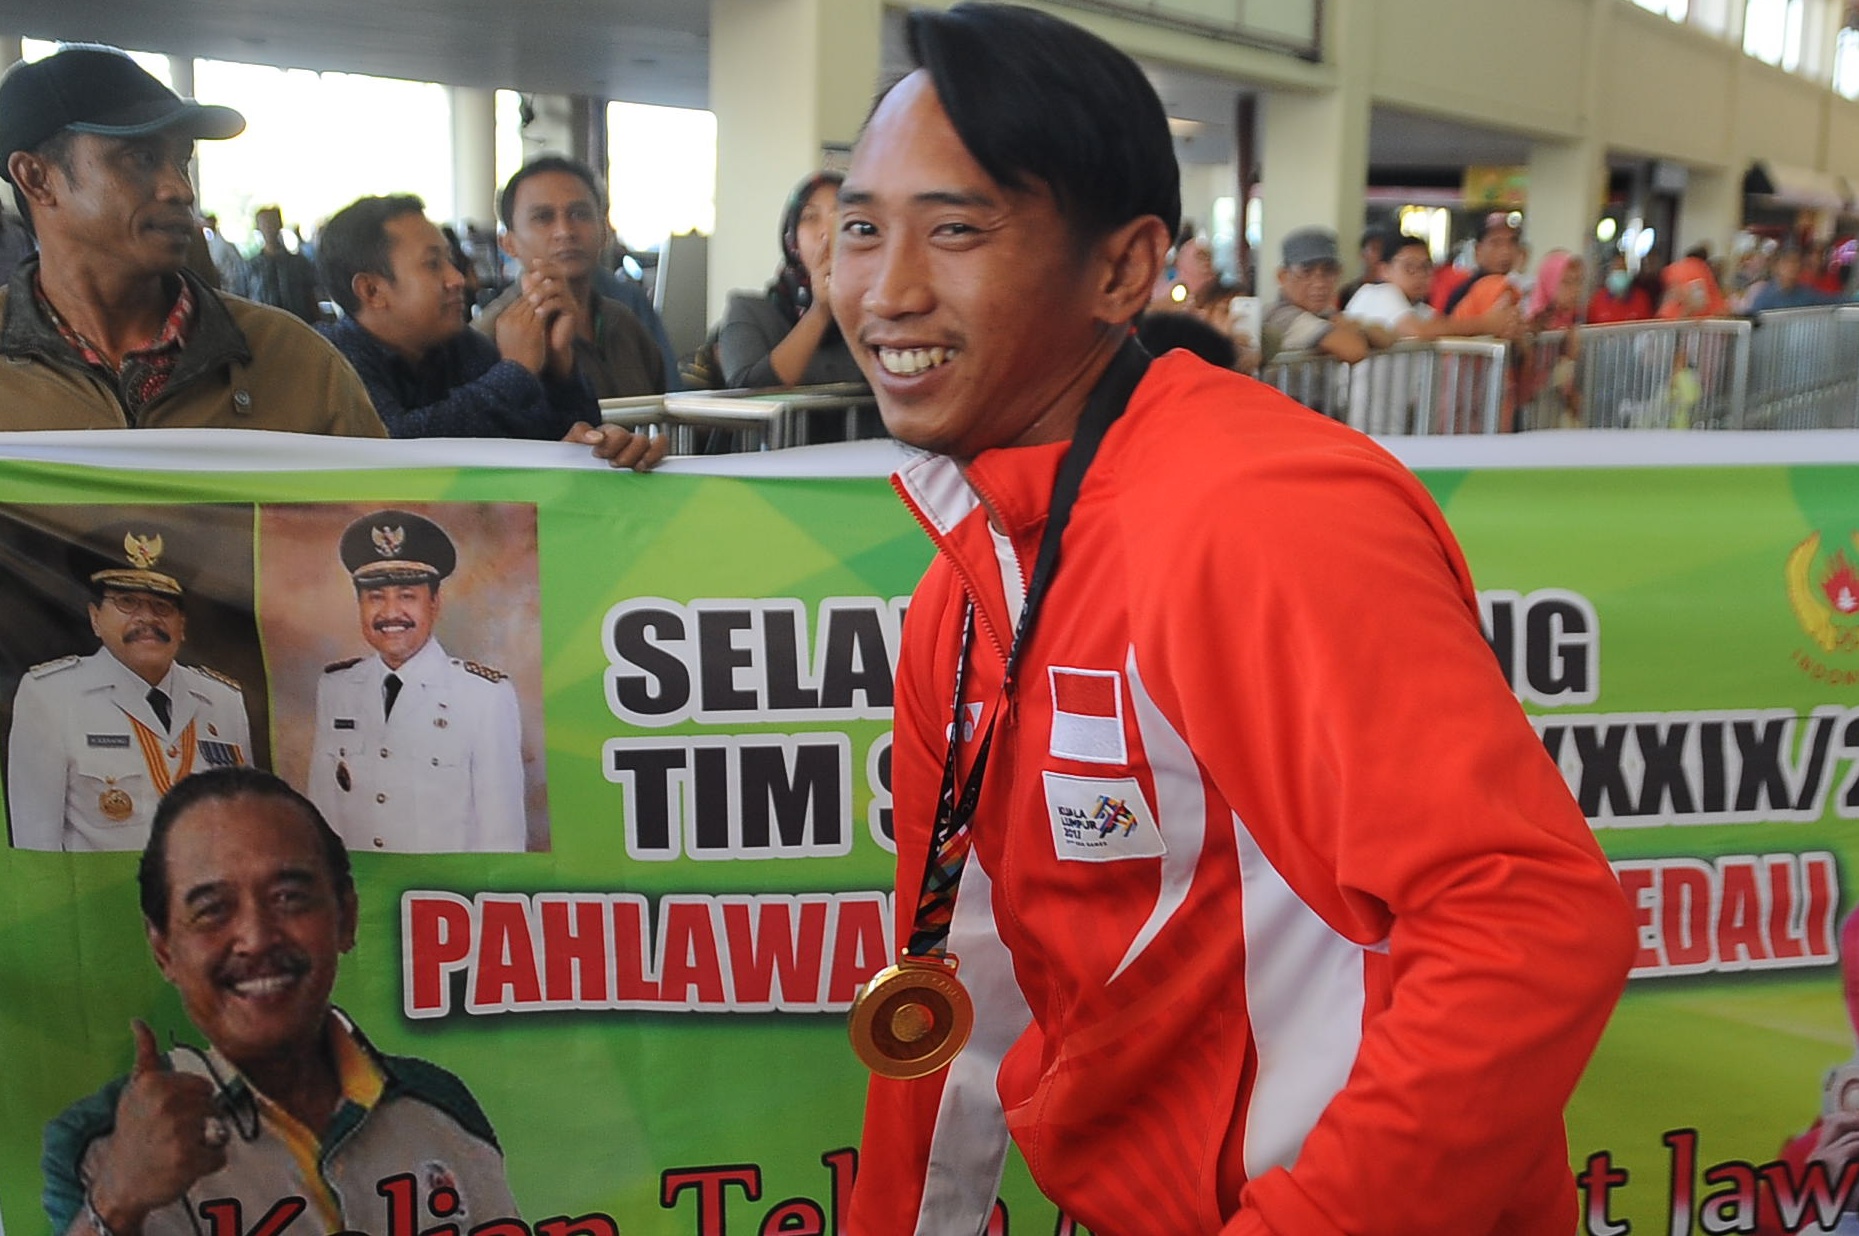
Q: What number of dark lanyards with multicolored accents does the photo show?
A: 1